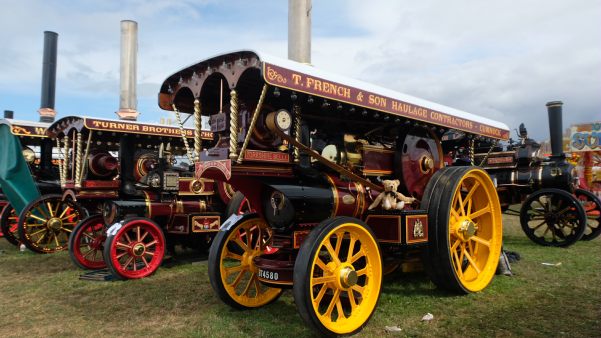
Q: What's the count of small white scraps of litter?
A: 3